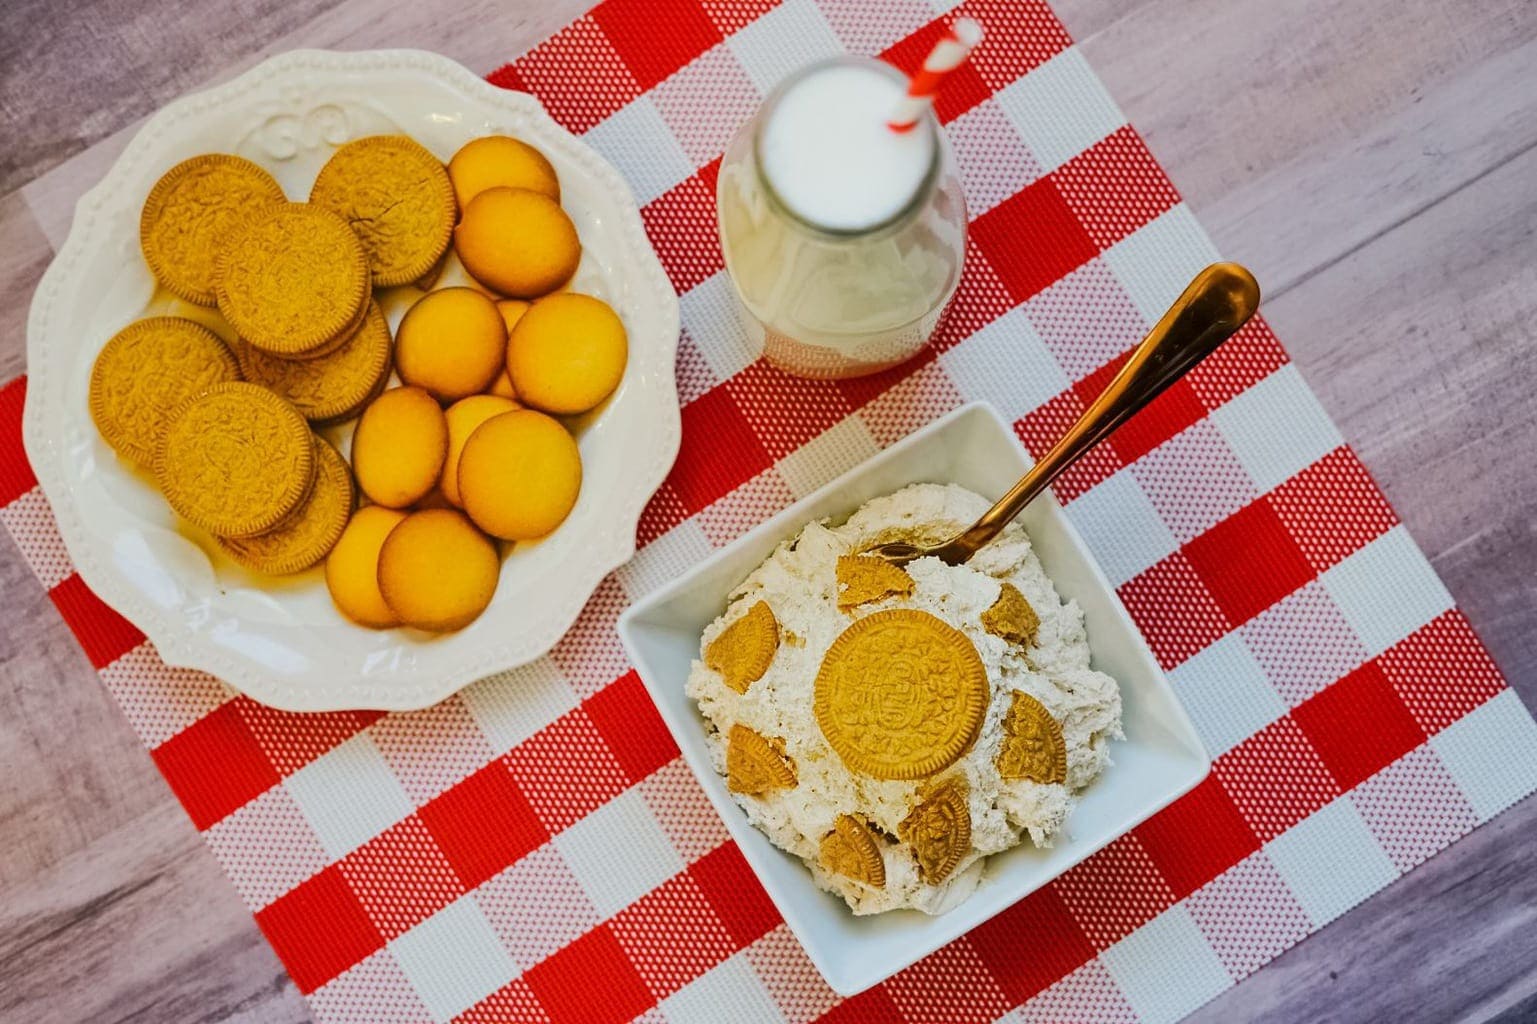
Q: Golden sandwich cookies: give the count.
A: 8